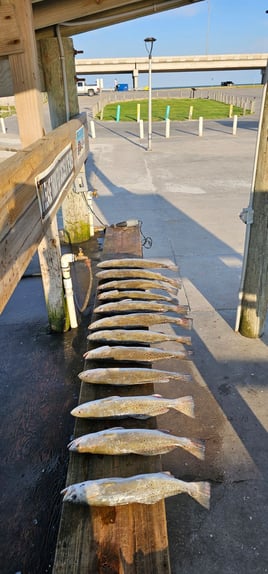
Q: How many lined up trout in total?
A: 12